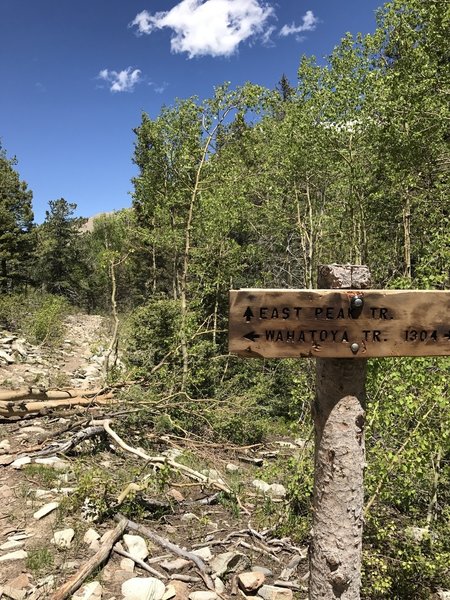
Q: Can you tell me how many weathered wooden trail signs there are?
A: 1